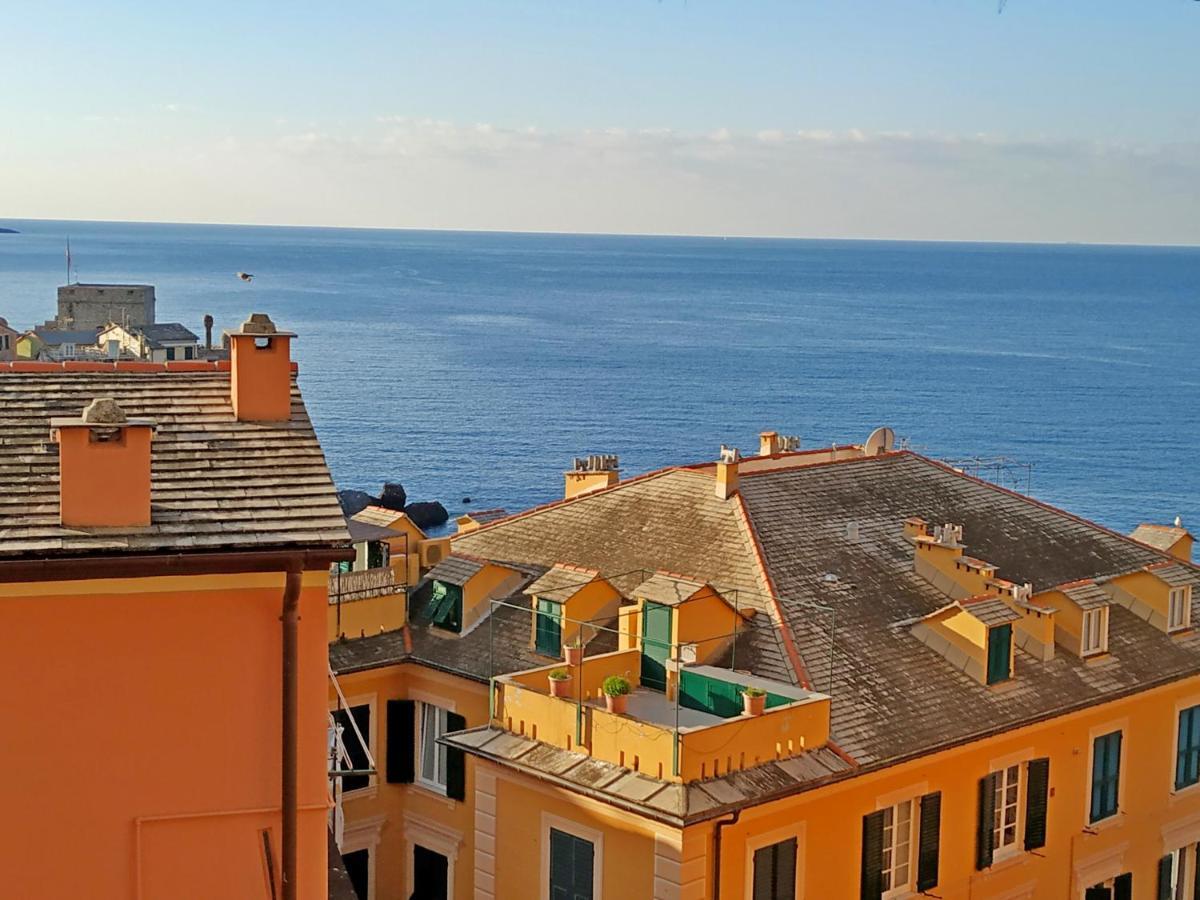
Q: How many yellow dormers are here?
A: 6